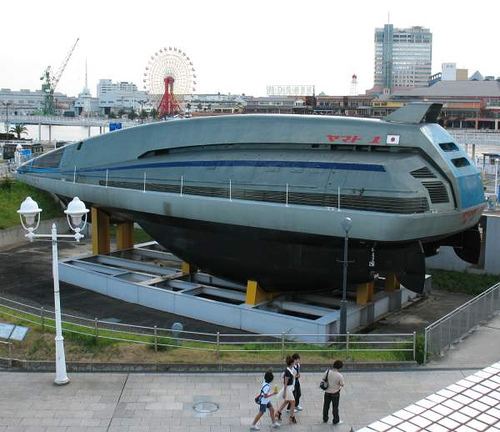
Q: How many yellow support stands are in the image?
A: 6